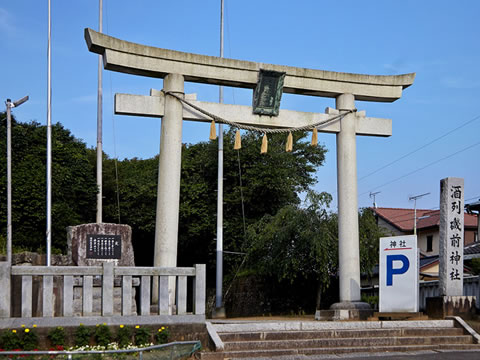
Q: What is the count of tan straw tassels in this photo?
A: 5